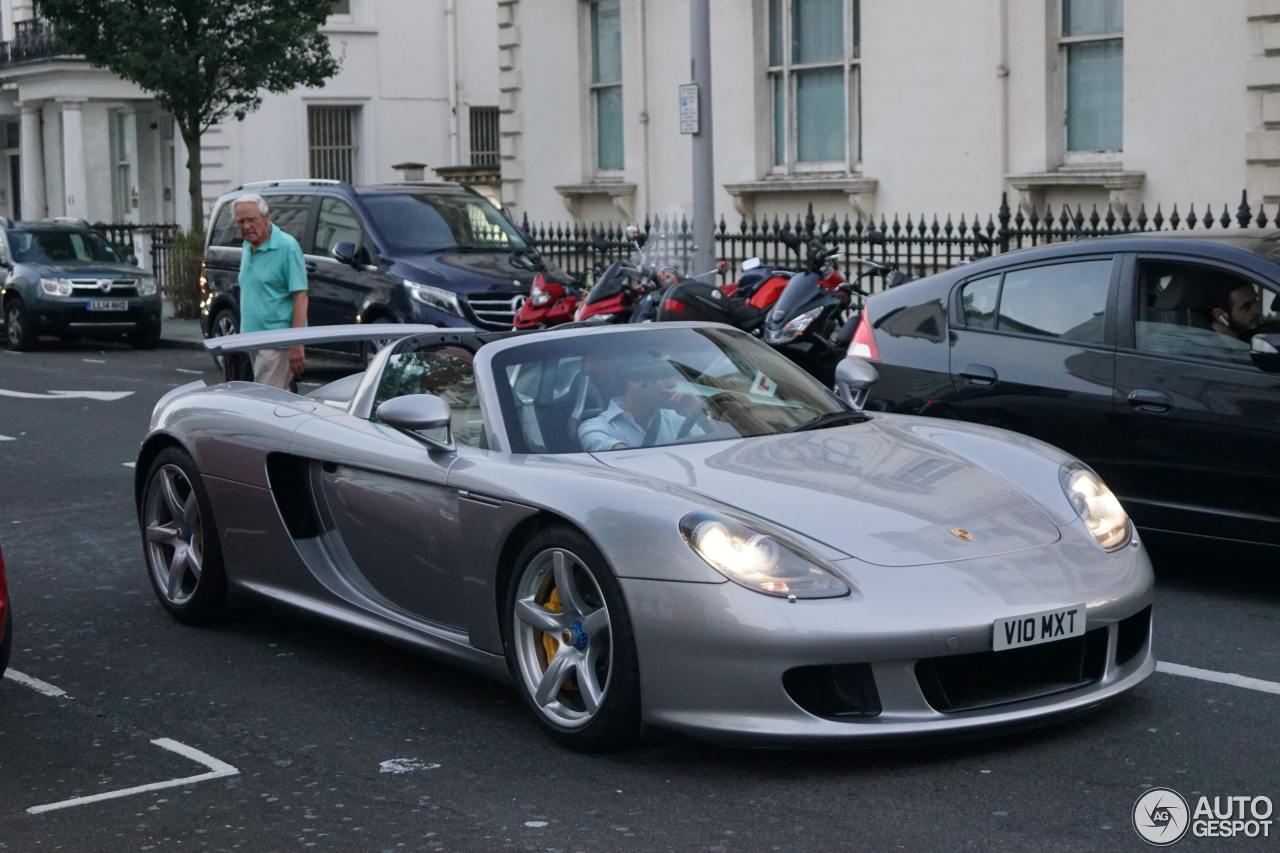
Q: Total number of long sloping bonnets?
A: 1